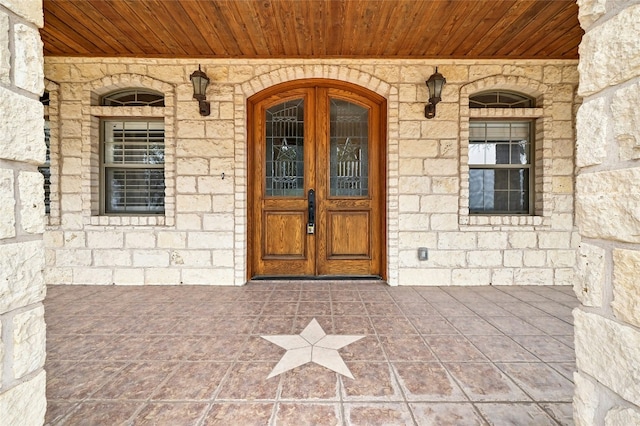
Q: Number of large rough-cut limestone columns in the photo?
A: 2